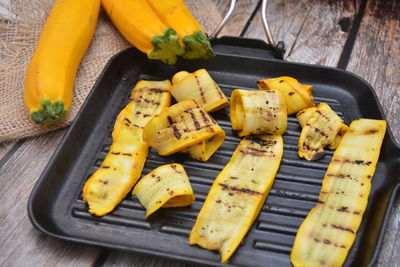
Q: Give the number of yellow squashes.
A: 3